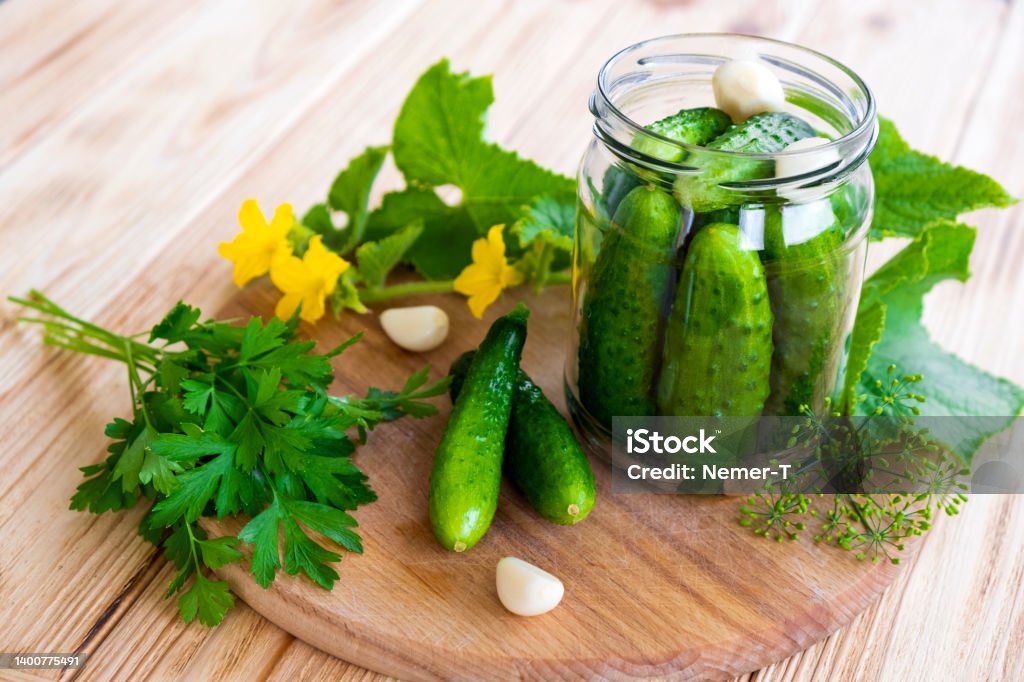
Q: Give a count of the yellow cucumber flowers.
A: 3